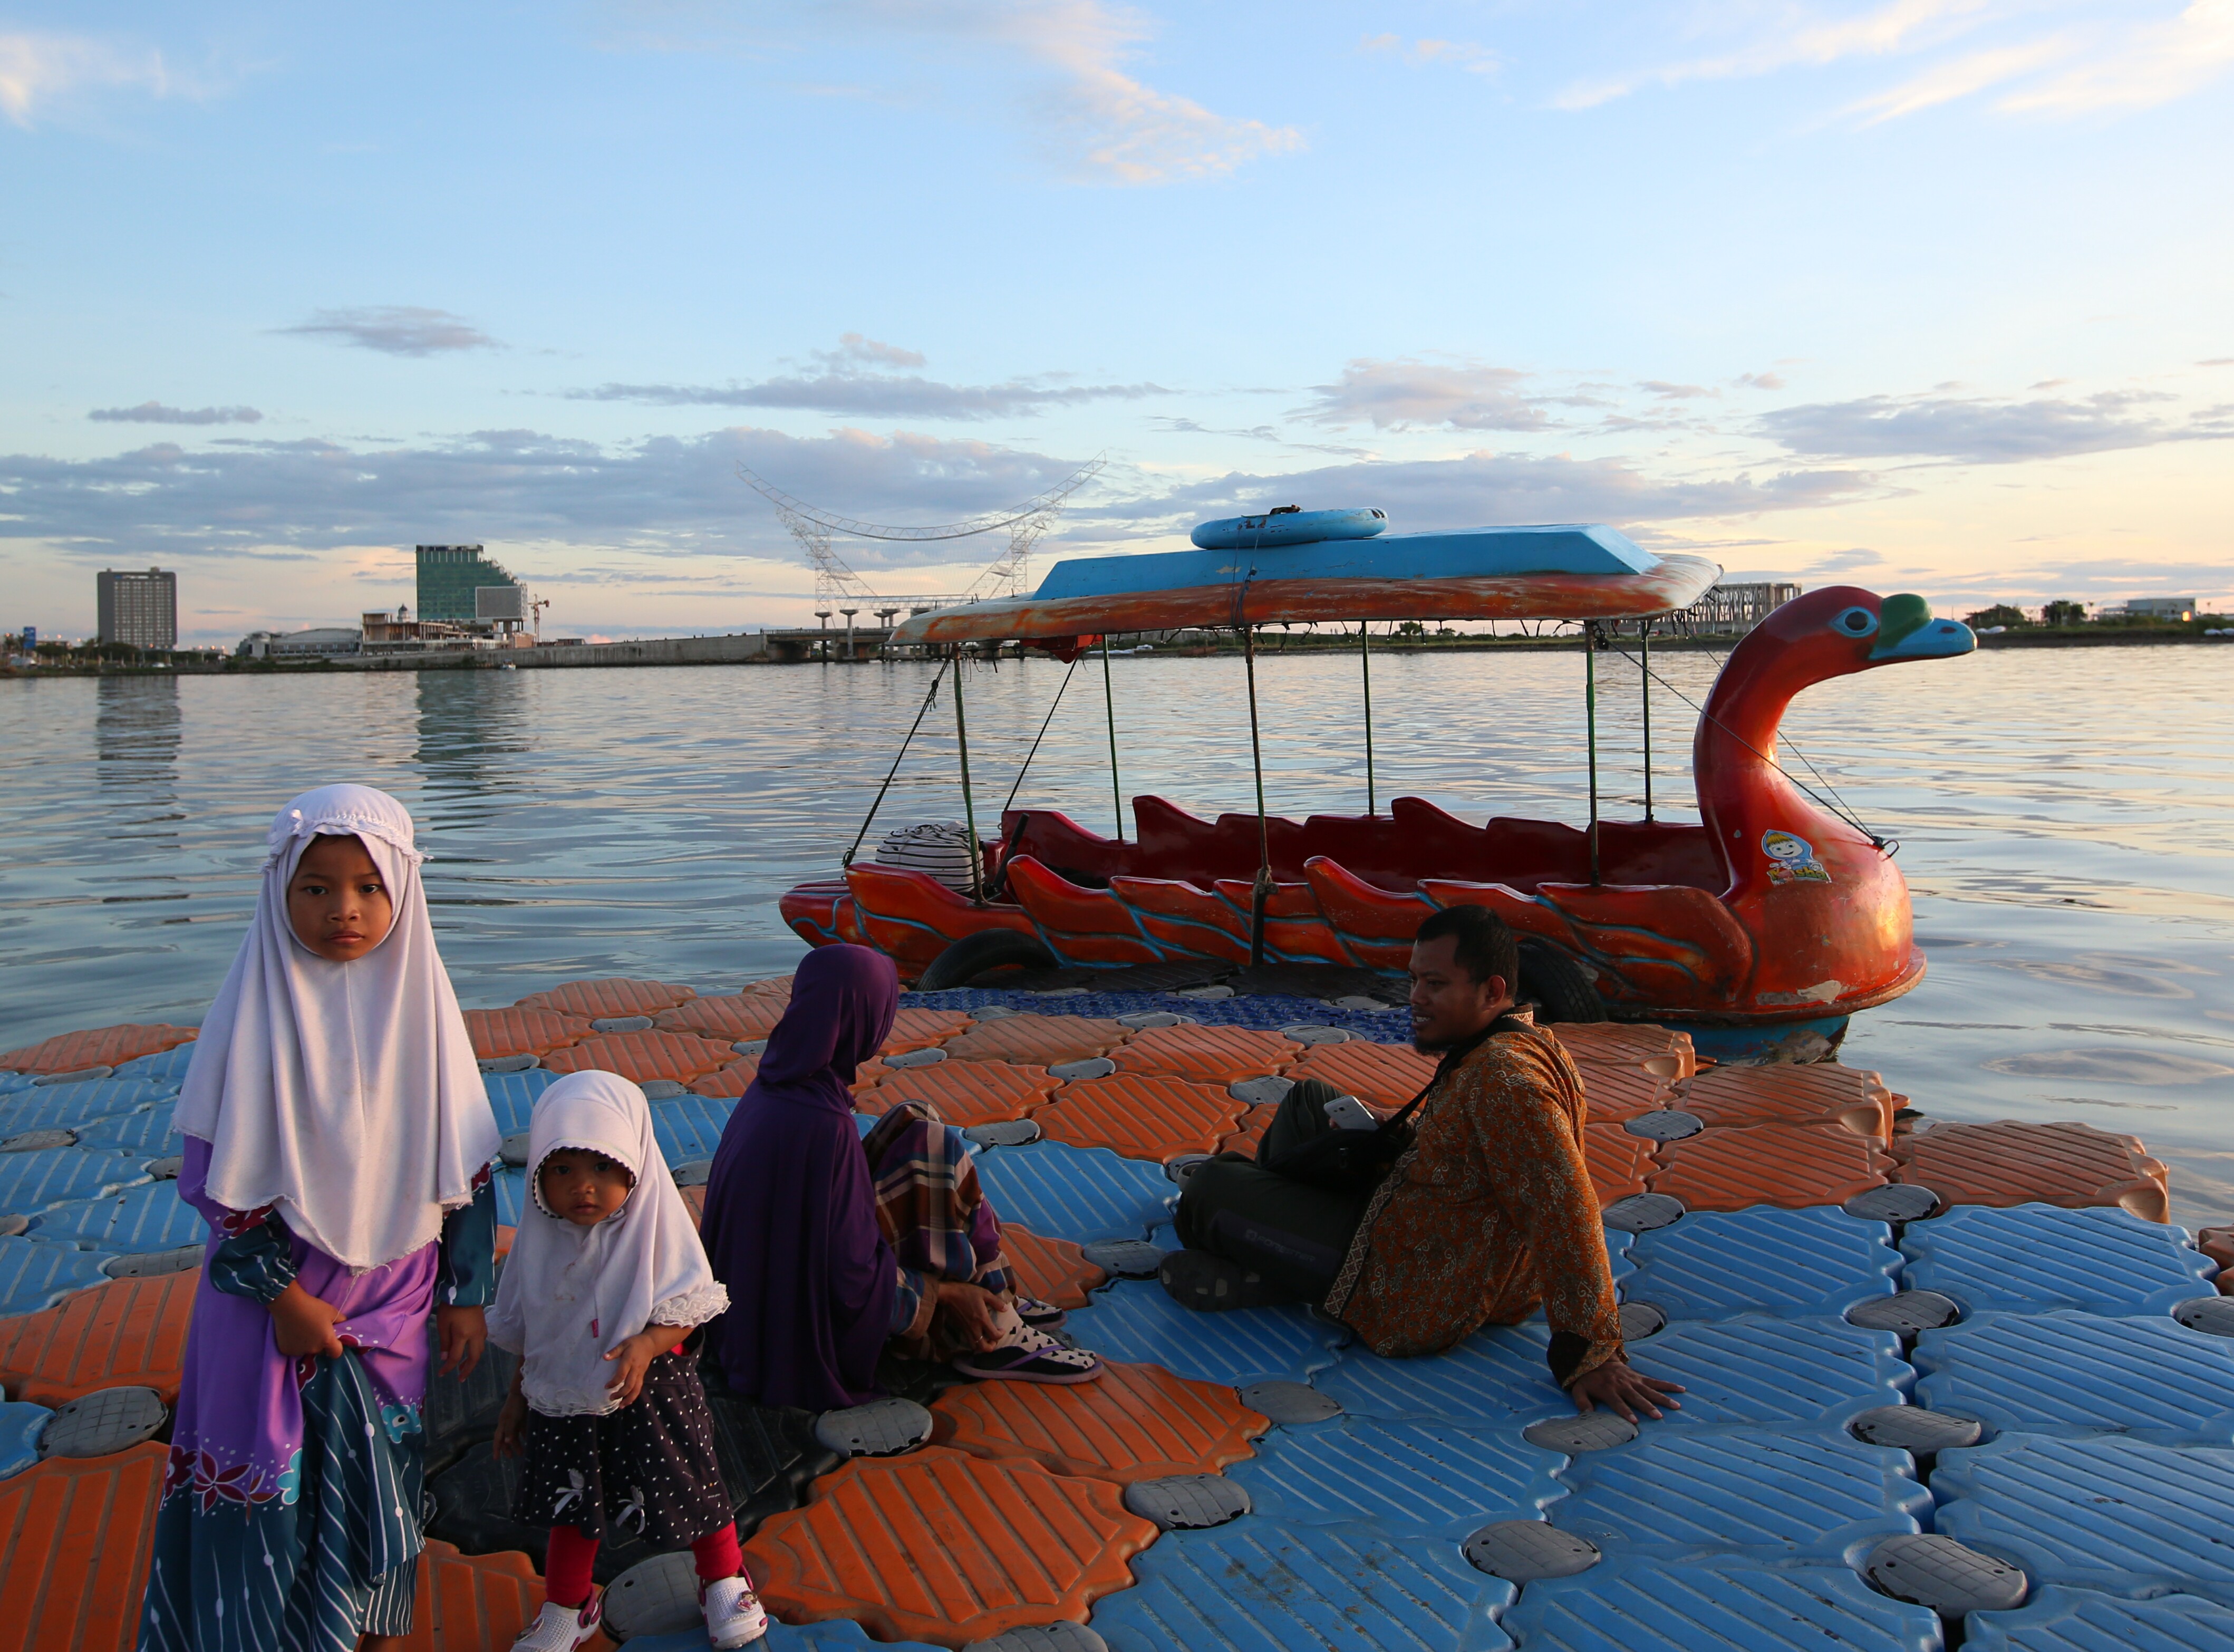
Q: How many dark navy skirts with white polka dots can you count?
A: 1